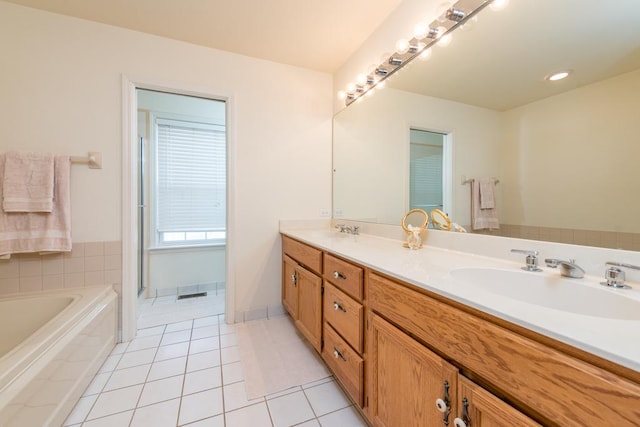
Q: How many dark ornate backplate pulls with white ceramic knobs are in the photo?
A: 6